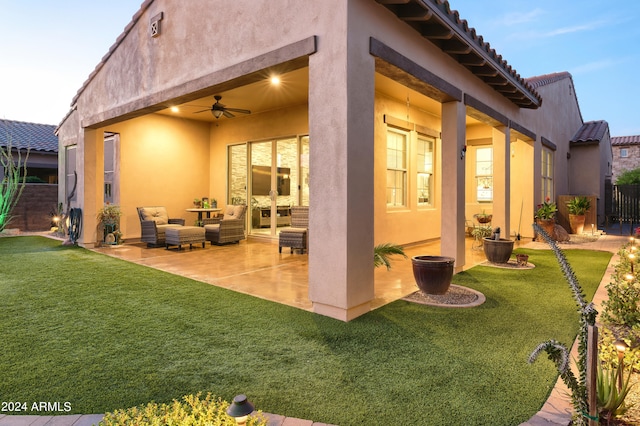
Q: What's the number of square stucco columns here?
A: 4